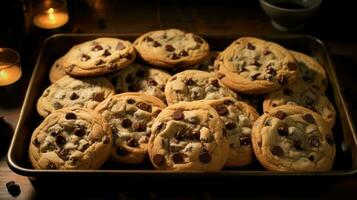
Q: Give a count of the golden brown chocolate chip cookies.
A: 15